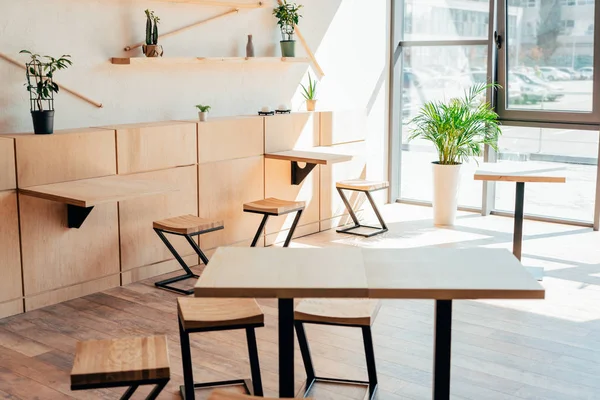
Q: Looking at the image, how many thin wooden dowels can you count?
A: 4